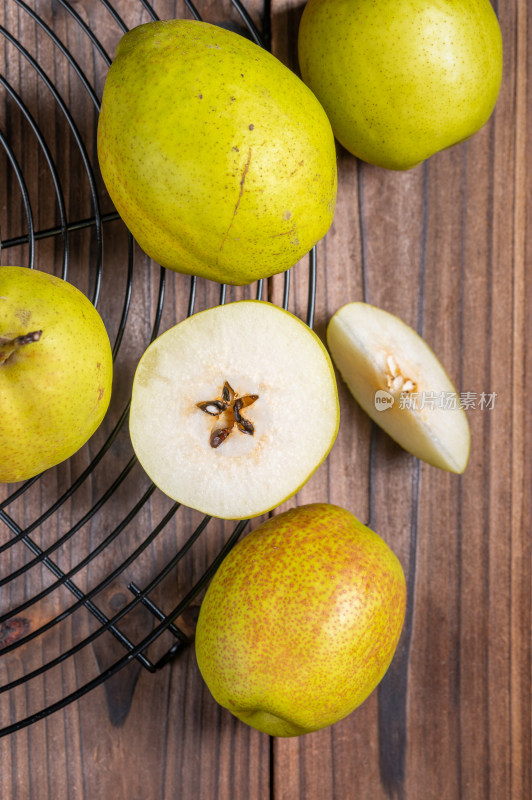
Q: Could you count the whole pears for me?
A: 4